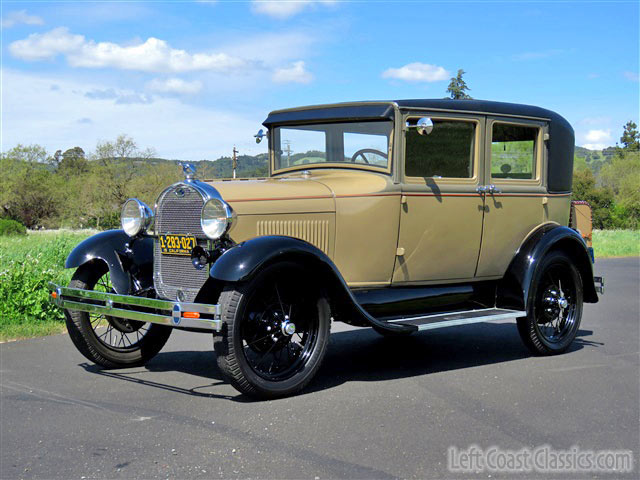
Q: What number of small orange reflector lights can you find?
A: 2